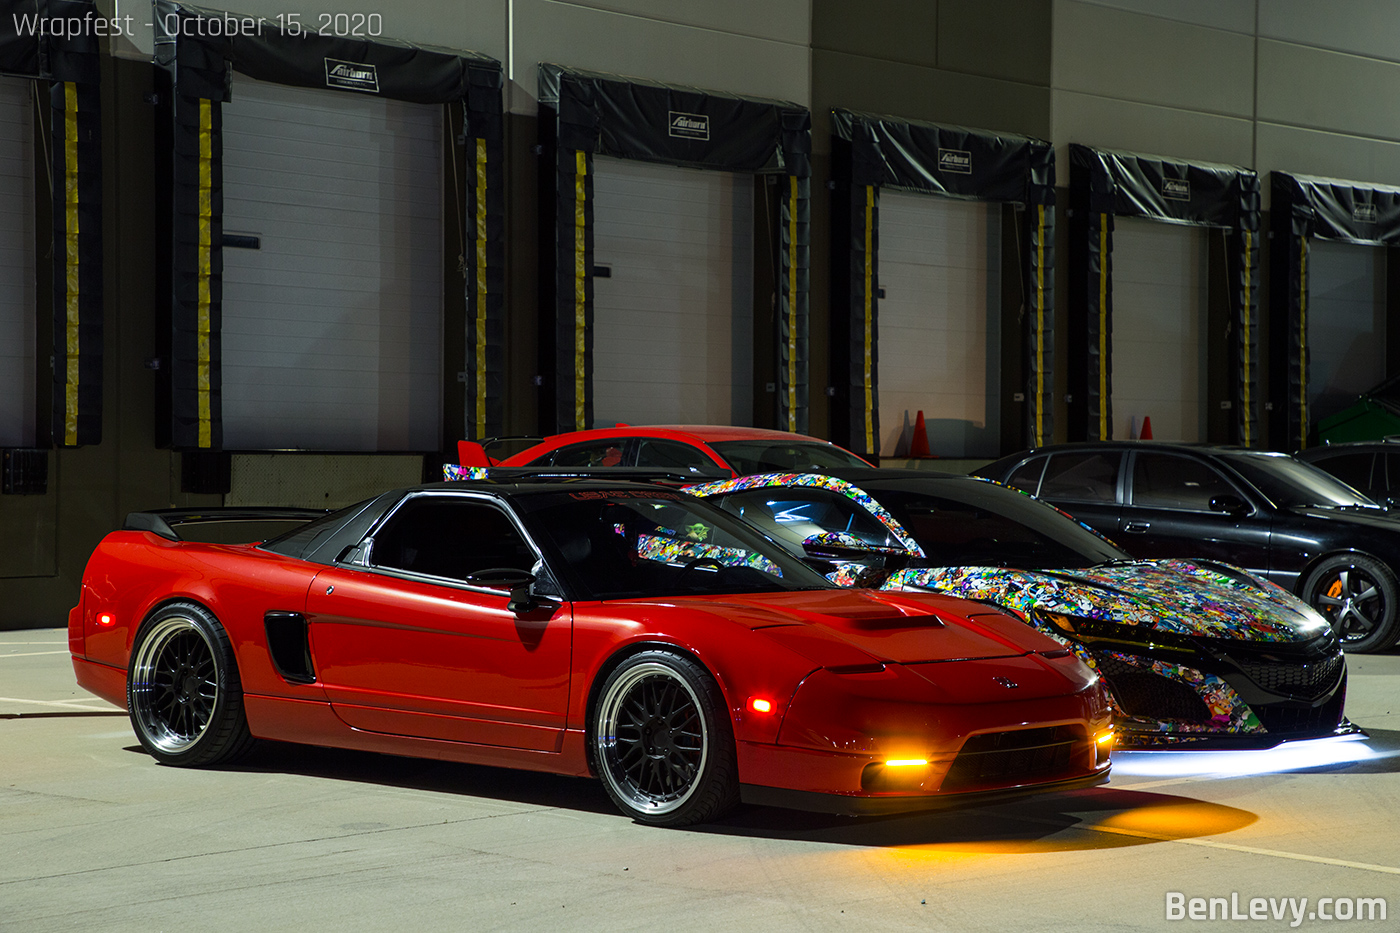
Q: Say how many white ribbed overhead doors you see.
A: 6